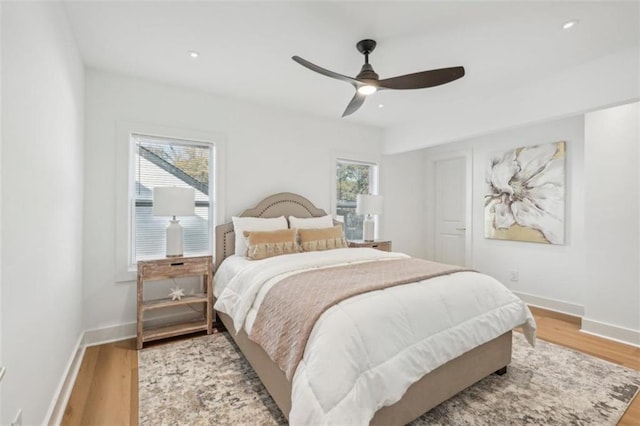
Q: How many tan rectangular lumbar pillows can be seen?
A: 2